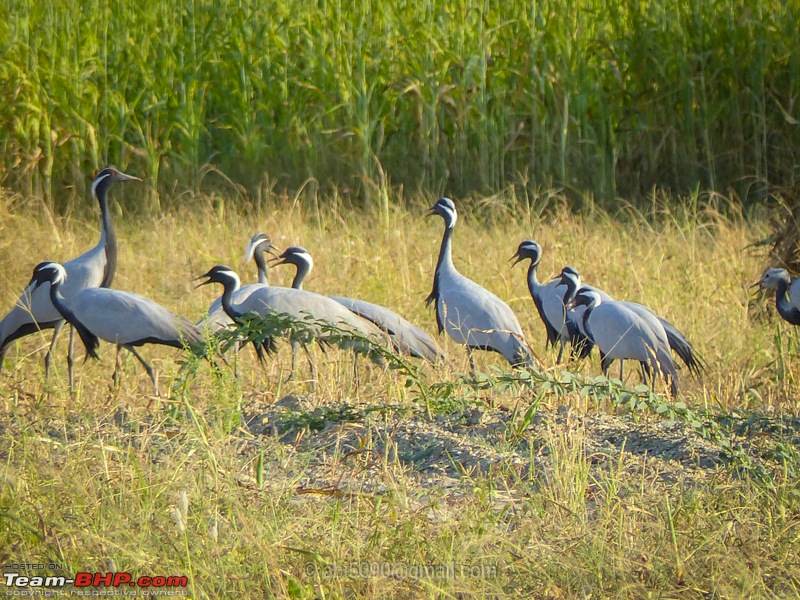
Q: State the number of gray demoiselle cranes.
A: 10